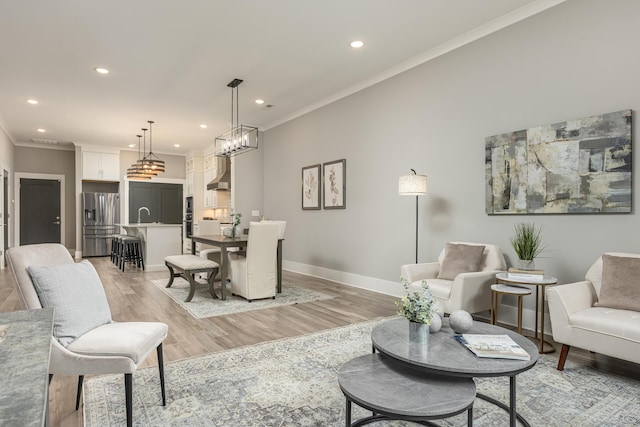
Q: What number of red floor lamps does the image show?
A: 0